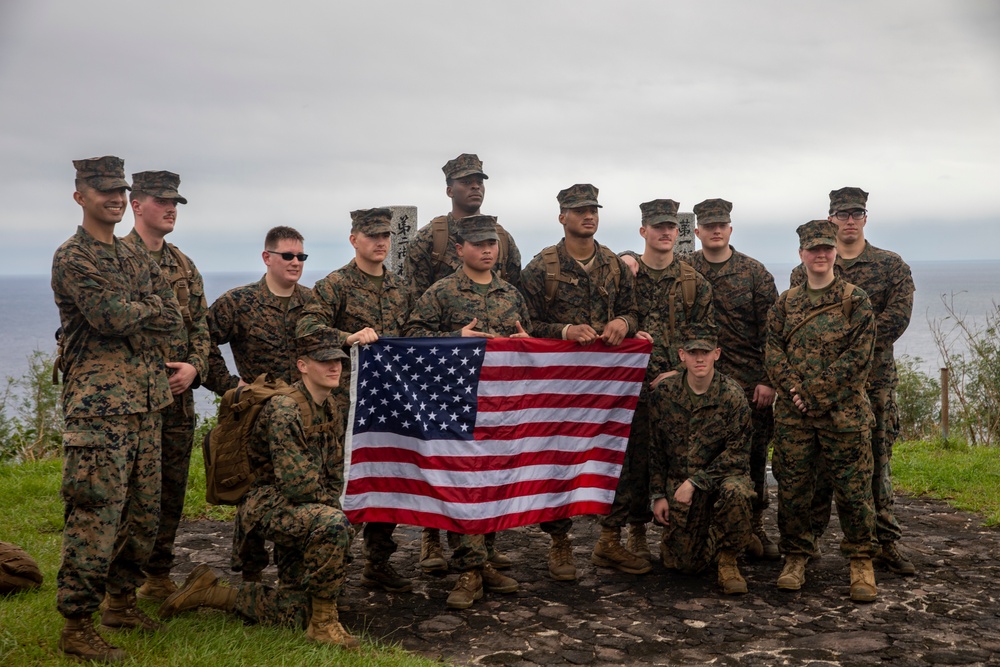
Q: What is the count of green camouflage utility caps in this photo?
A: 12